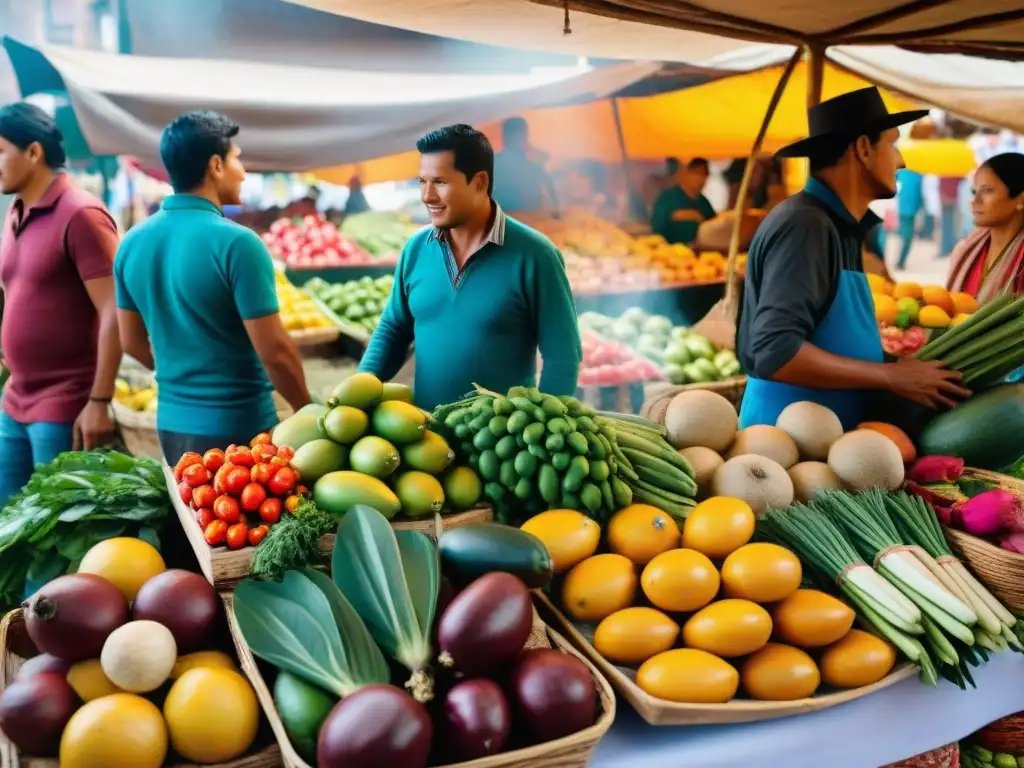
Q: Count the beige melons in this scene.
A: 7